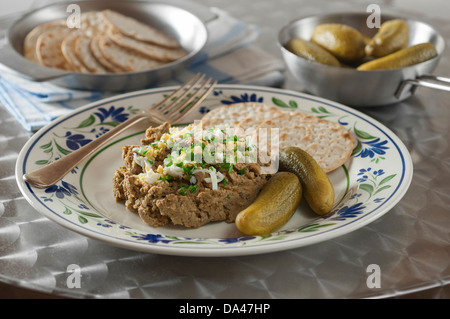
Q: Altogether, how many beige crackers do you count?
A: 12